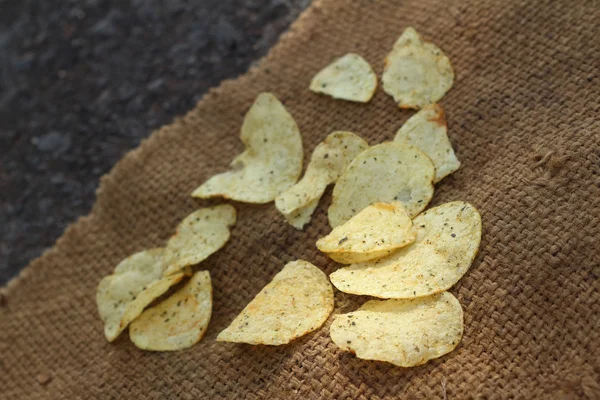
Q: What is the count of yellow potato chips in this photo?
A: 13